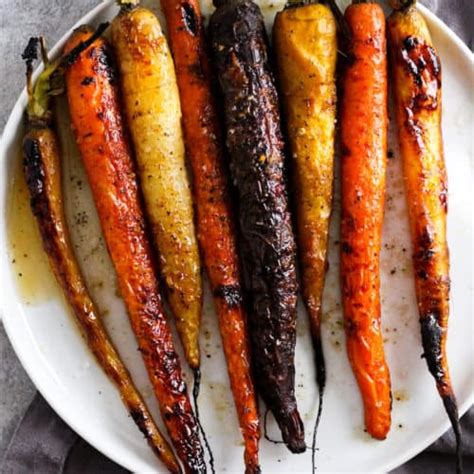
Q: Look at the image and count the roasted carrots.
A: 8